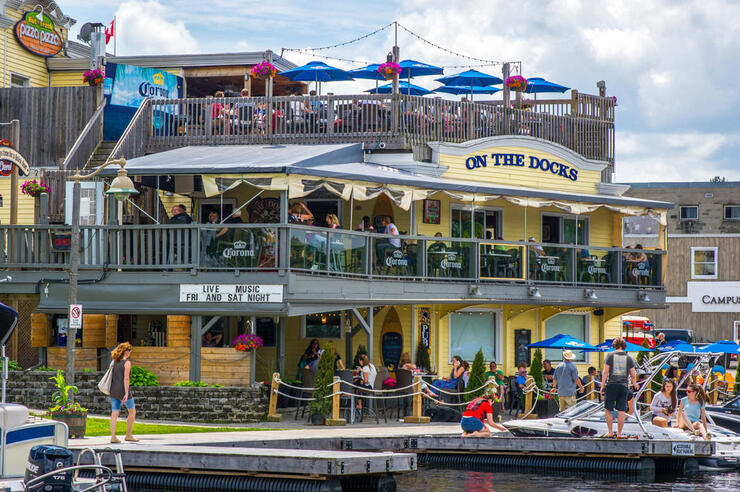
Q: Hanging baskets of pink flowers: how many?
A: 6